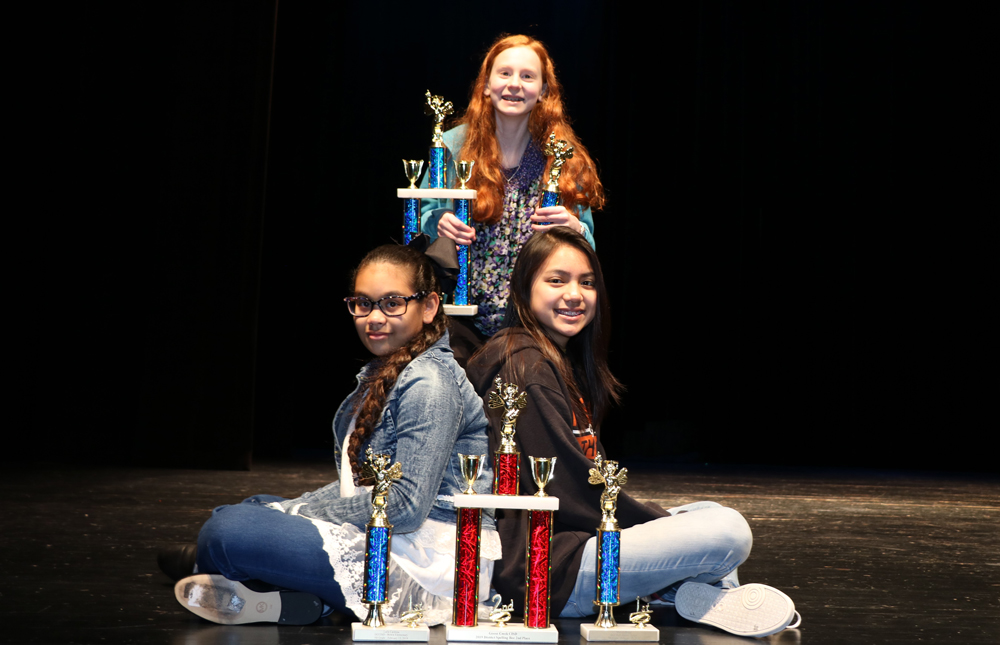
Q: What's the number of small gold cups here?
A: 4